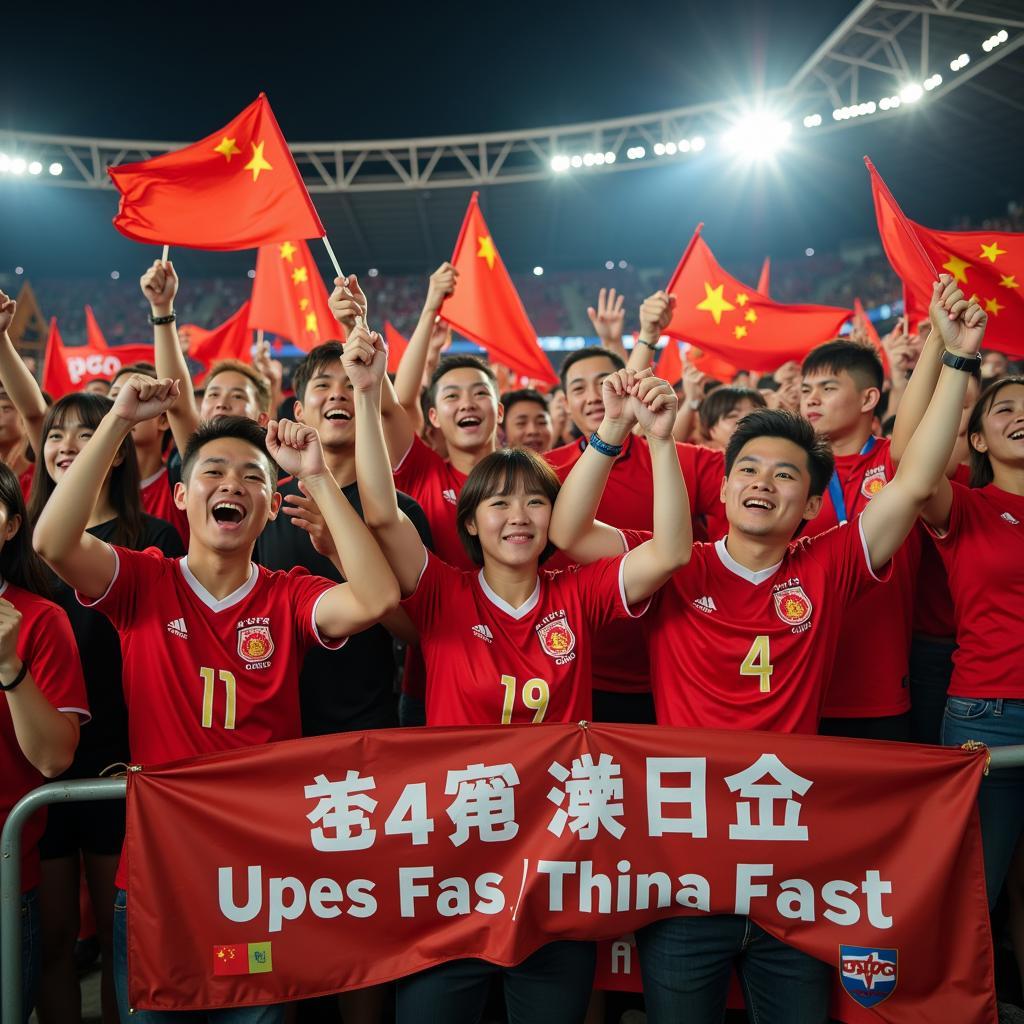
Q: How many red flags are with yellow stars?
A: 5